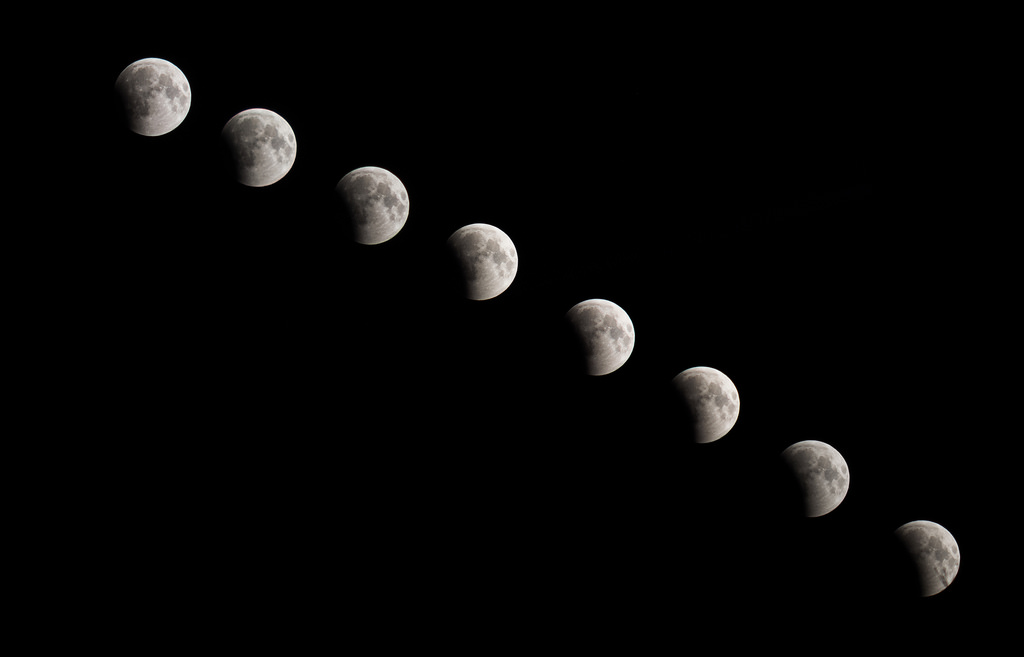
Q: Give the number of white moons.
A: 8